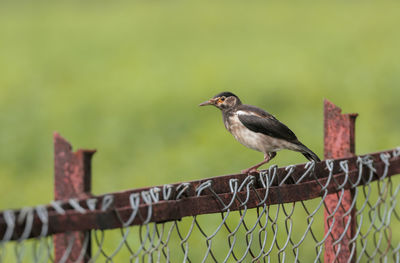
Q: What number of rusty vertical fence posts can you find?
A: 2